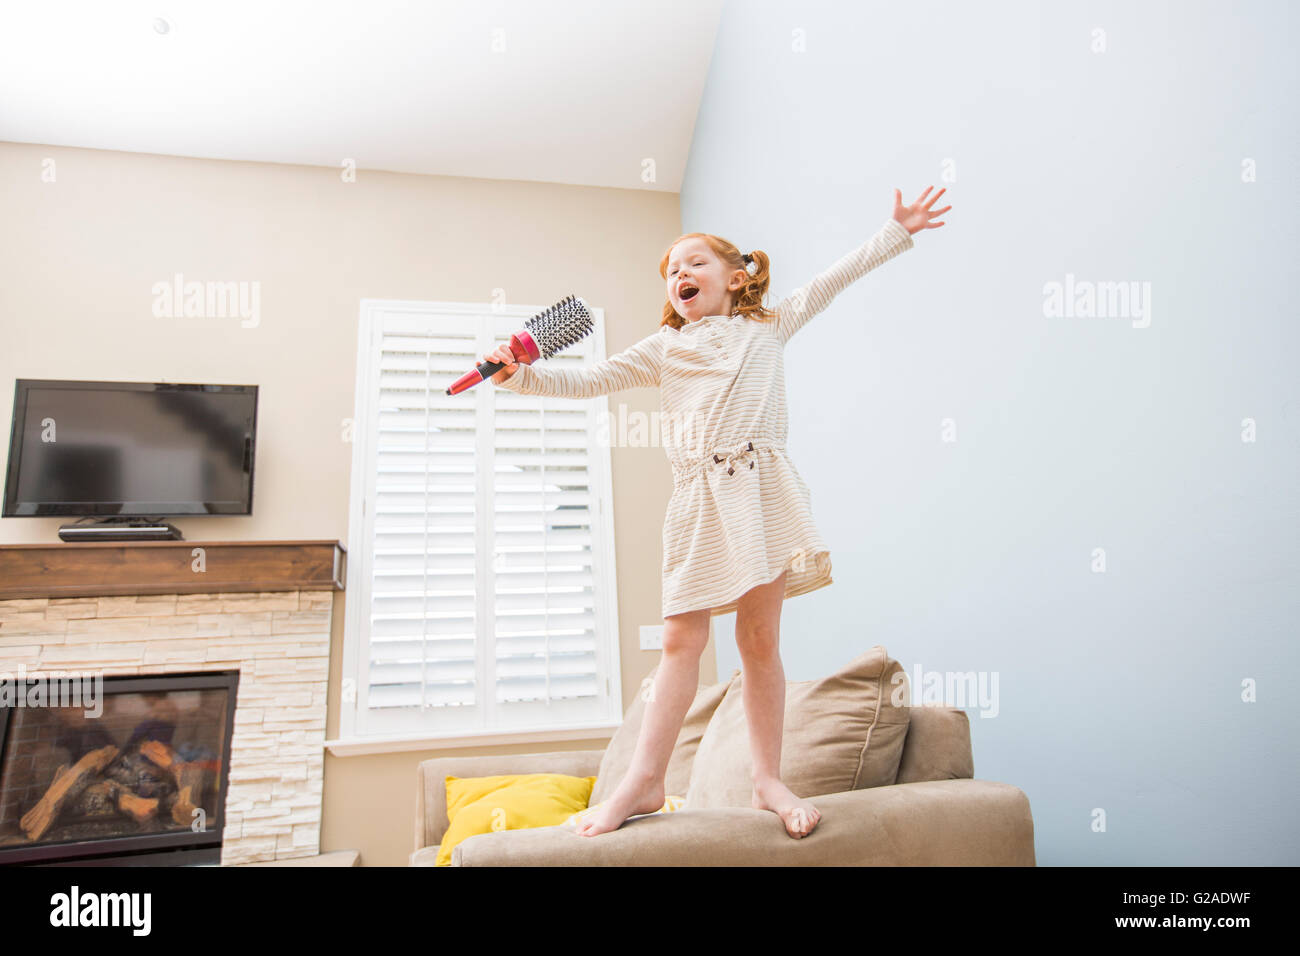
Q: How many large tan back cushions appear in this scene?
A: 2